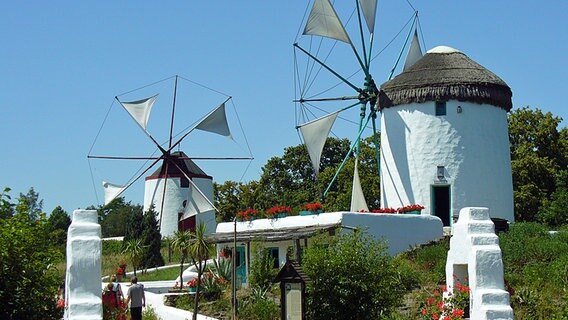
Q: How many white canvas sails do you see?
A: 9